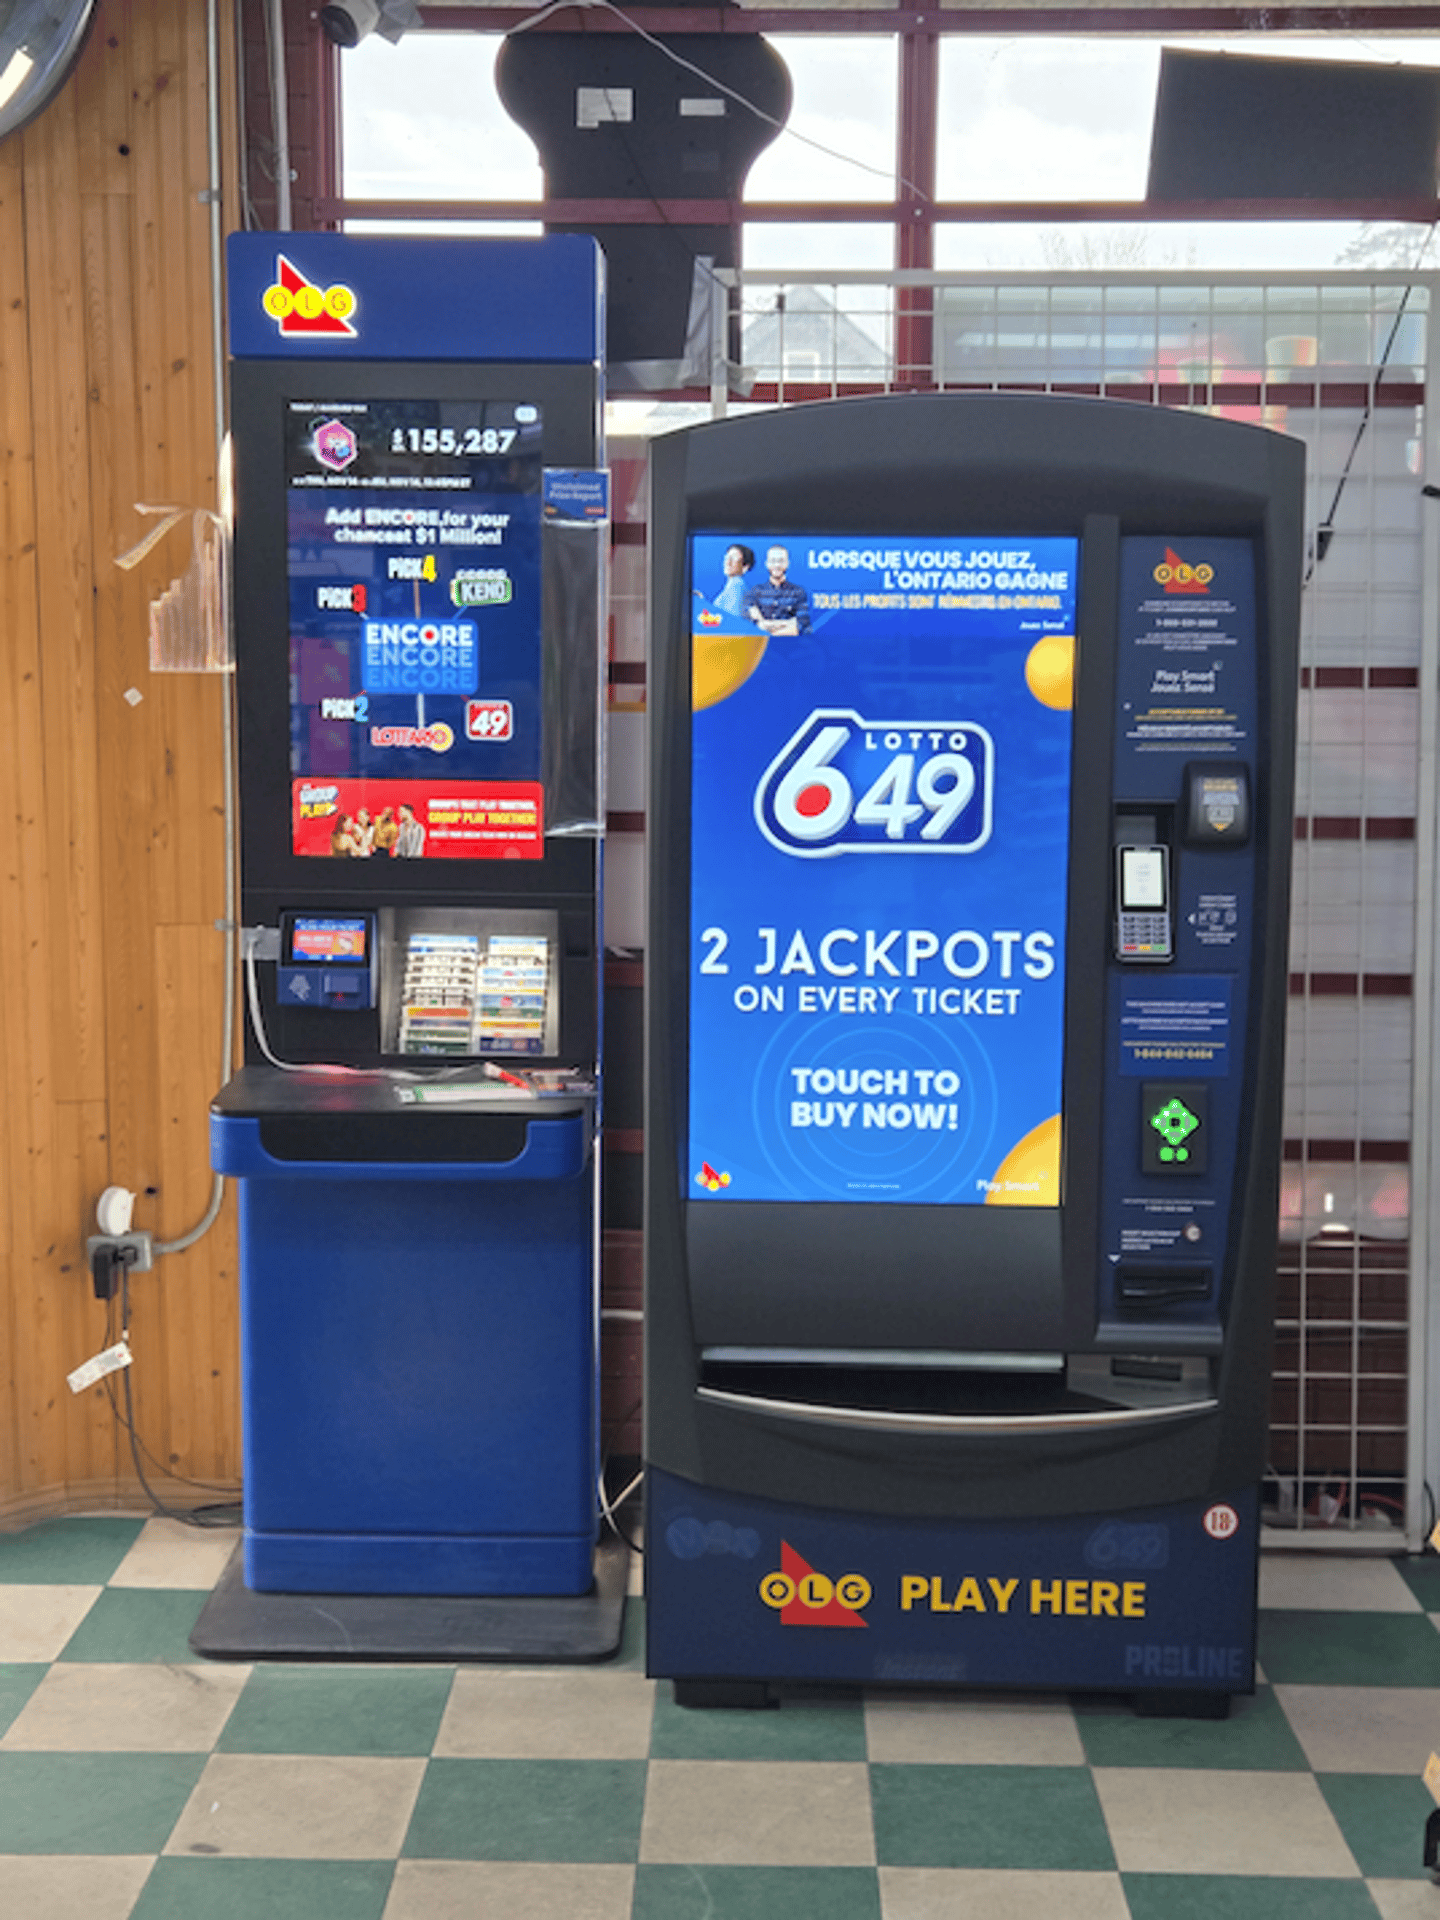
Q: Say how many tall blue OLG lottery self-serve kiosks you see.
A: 1